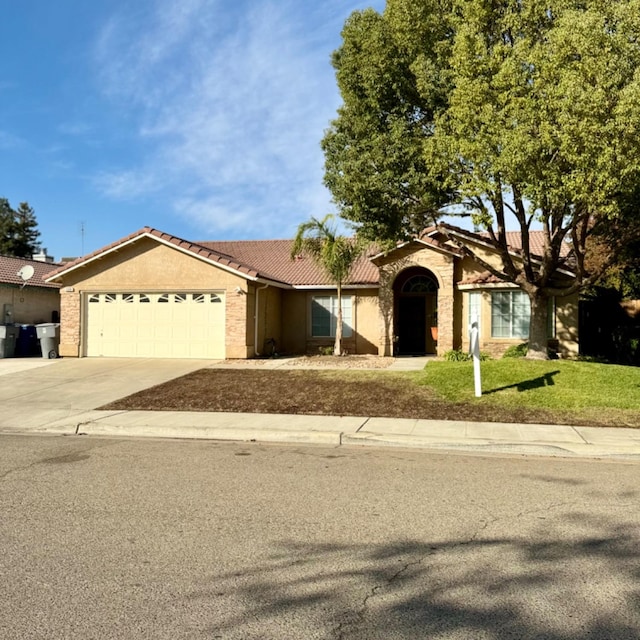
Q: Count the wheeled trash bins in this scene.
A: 3